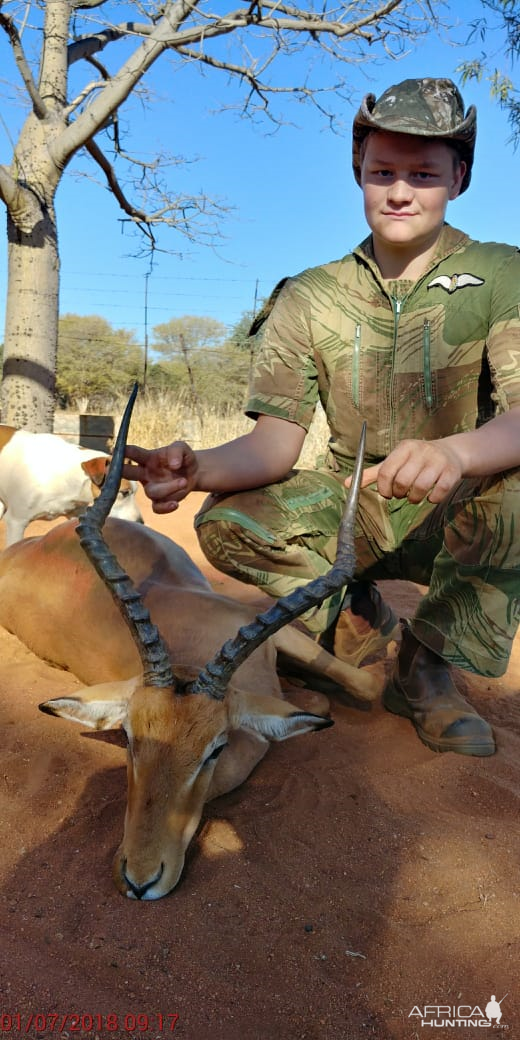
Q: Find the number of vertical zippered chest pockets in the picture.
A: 2